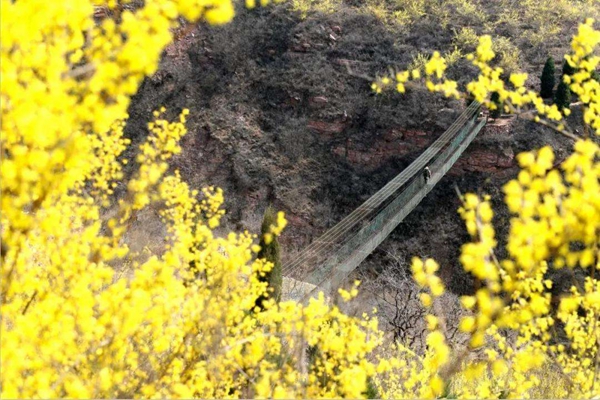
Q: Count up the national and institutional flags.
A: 0